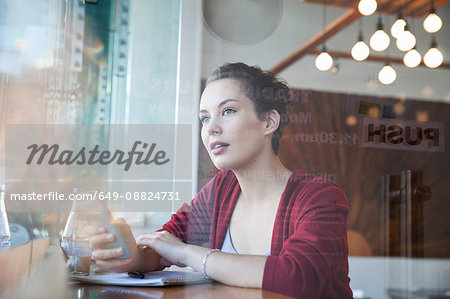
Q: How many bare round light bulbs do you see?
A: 10